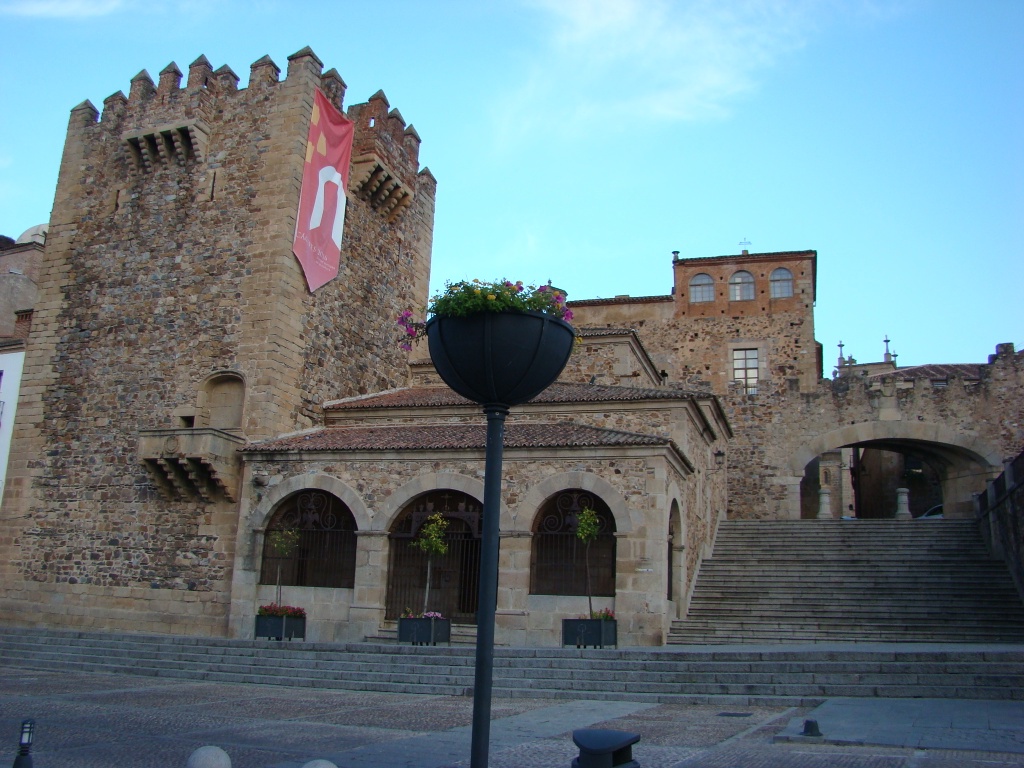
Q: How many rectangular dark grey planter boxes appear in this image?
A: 3